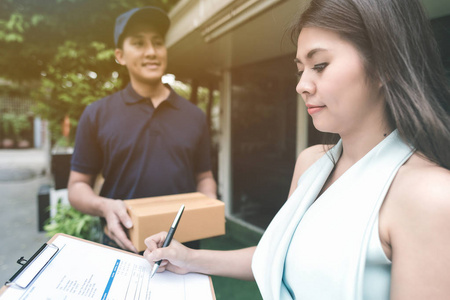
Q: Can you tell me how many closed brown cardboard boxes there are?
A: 1